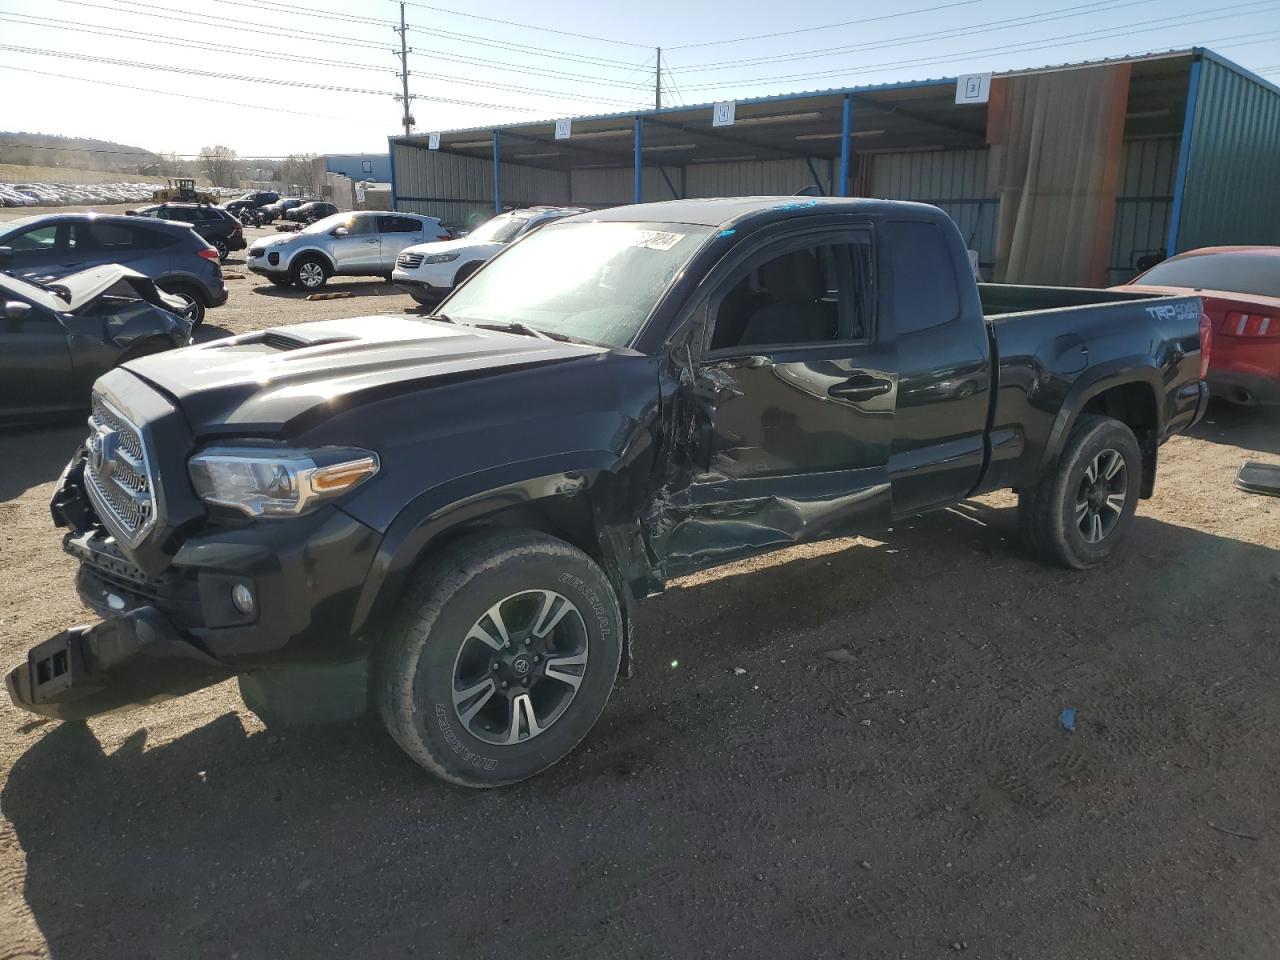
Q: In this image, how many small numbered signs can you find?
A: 4